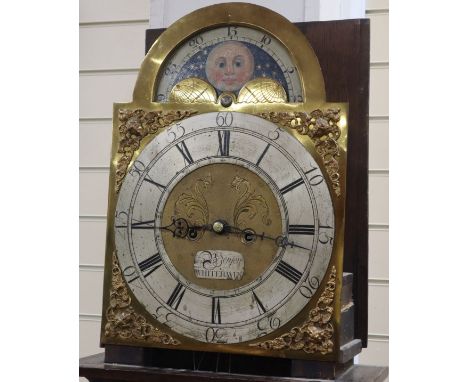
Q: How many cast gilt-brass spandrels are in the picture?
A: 4